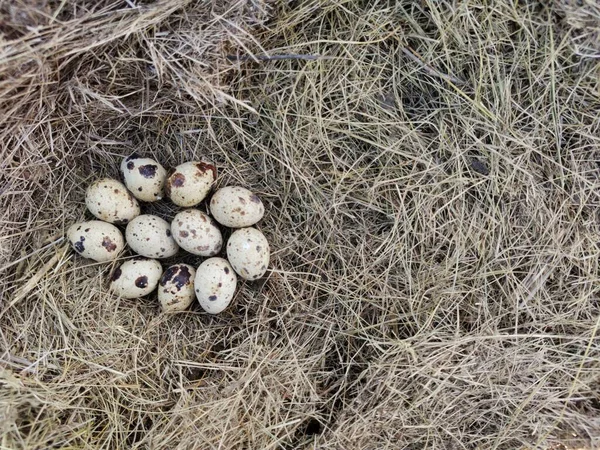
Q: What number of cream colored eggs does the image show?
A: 11